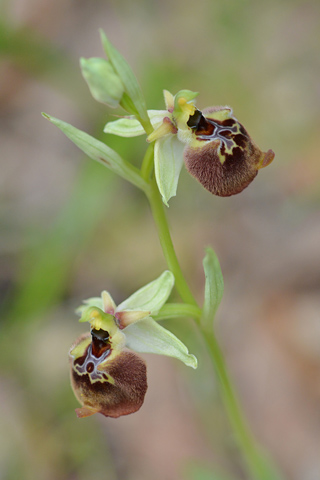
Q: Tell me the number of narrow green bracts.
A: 3